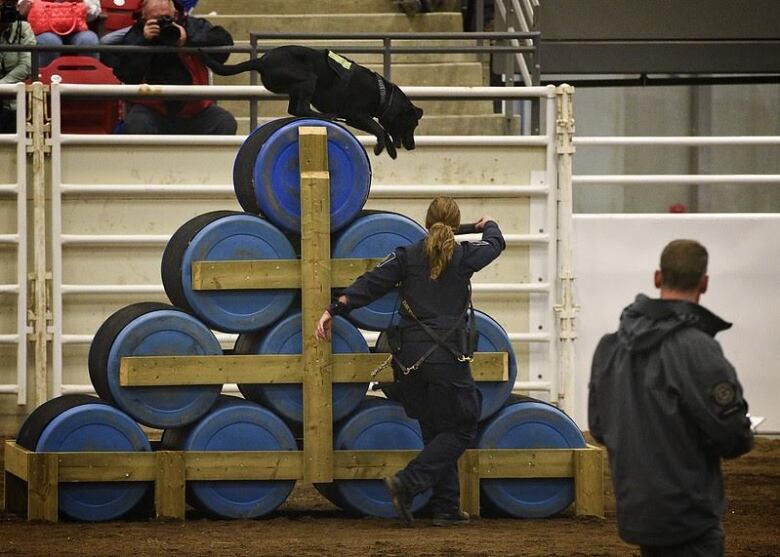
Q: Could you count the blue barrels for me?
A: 10